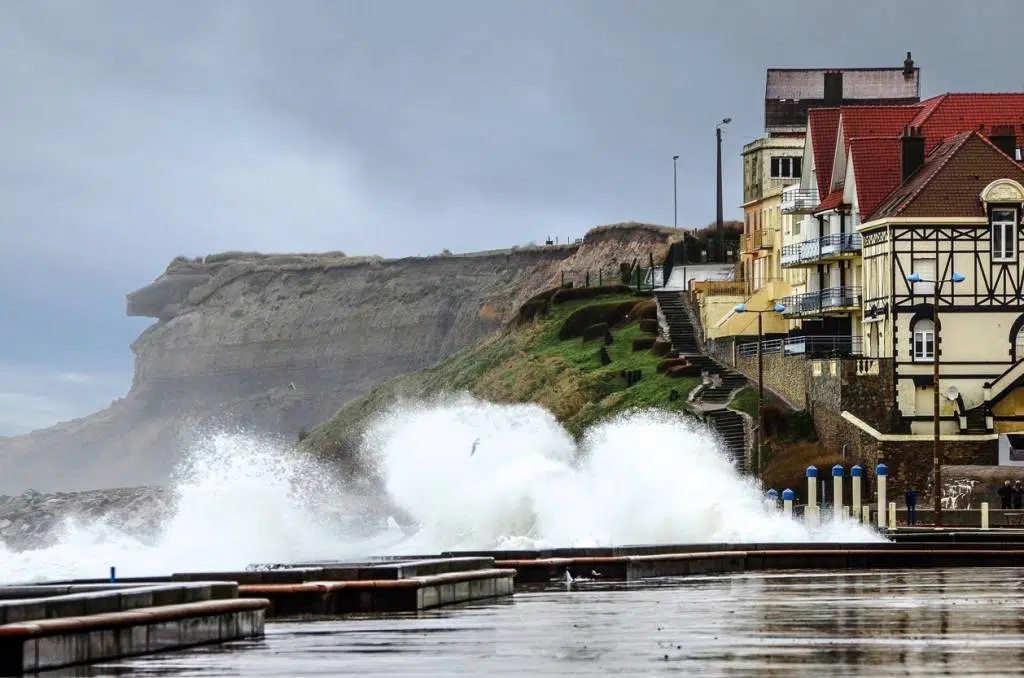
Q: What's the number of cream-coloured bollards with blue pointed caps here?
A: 6